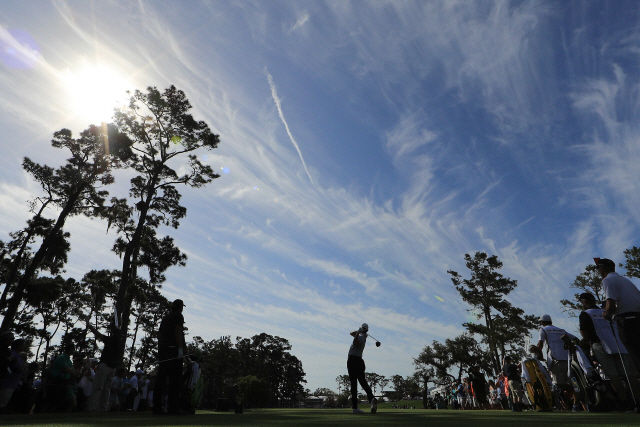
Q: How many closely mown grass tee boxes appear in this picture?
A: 1